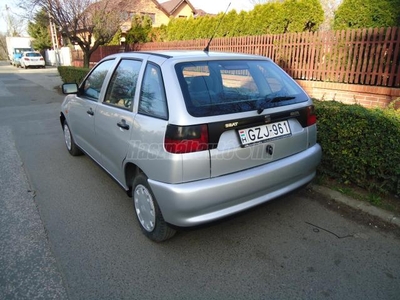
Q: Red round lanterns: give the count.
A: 0